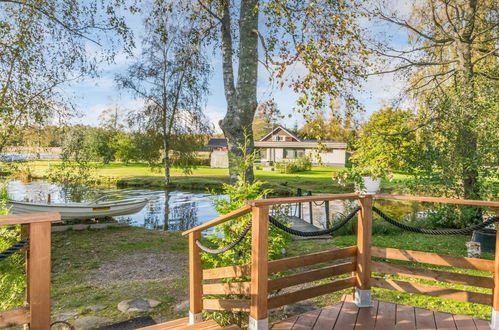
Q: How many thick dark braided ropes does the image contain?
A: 4